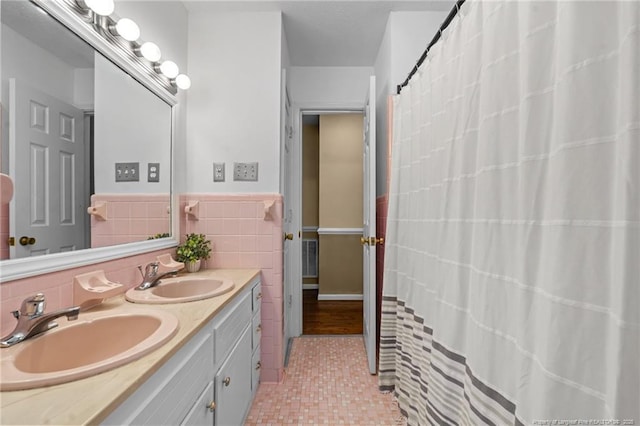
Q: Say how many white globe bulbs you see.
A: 5